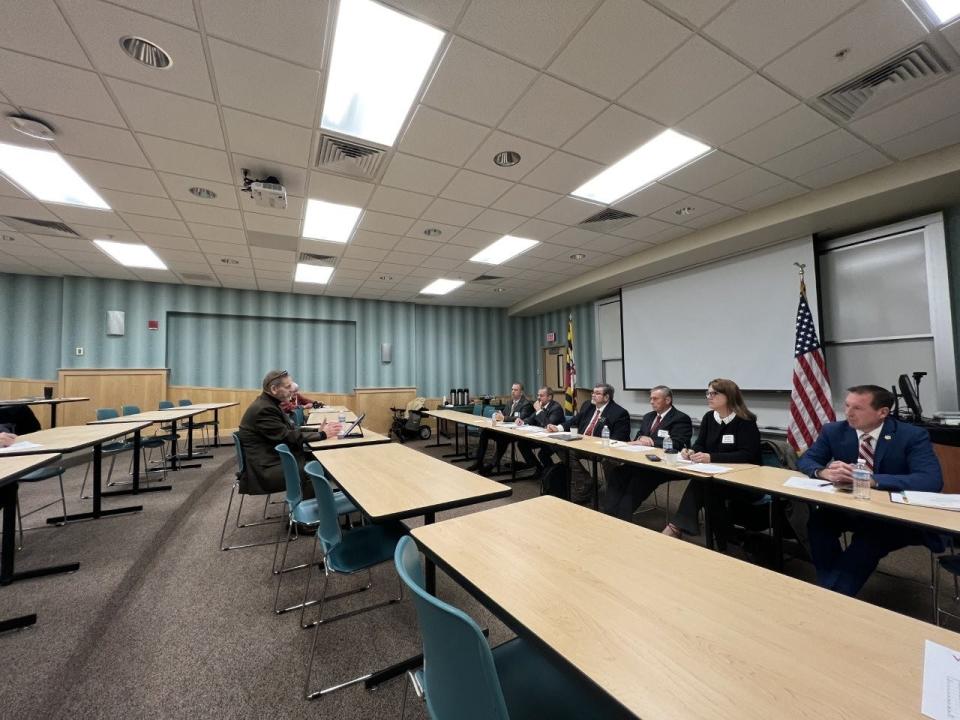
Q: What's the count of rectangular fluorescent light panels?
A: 9